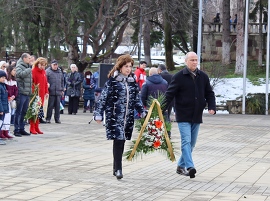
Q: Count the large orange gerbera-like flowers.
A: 2